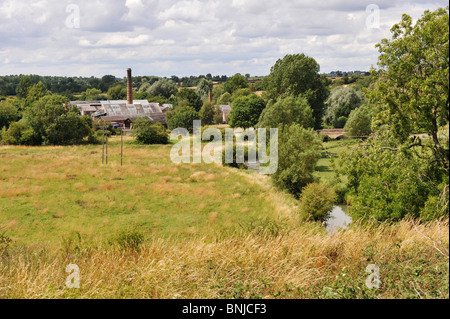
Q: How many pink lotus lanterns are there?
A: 0